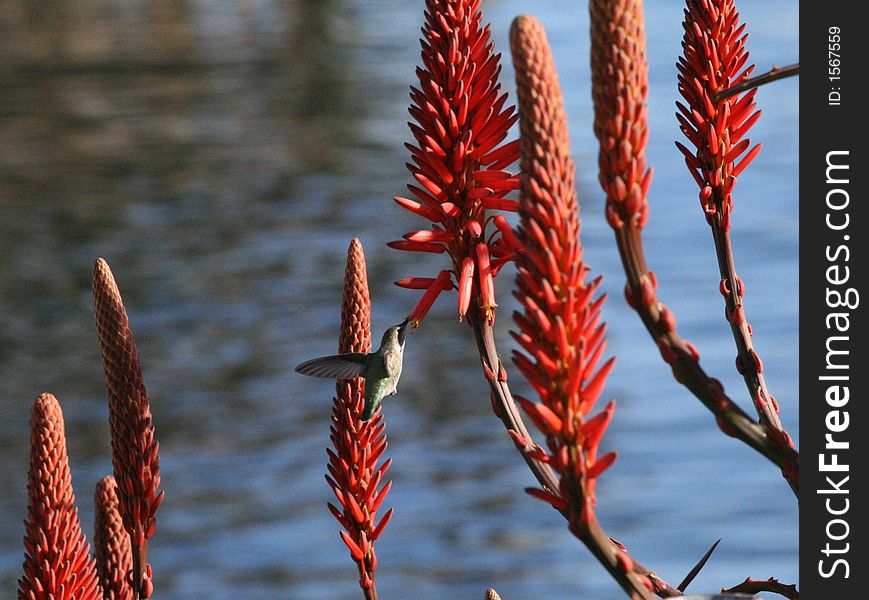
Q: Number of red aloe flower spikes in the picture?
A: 8